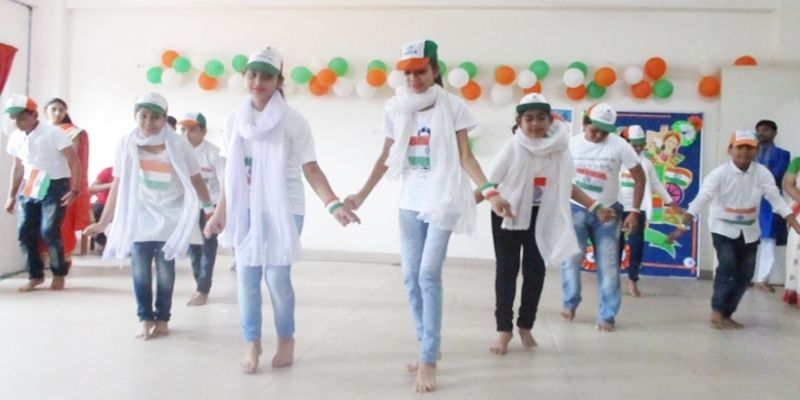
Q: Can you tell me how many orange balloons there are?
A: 14